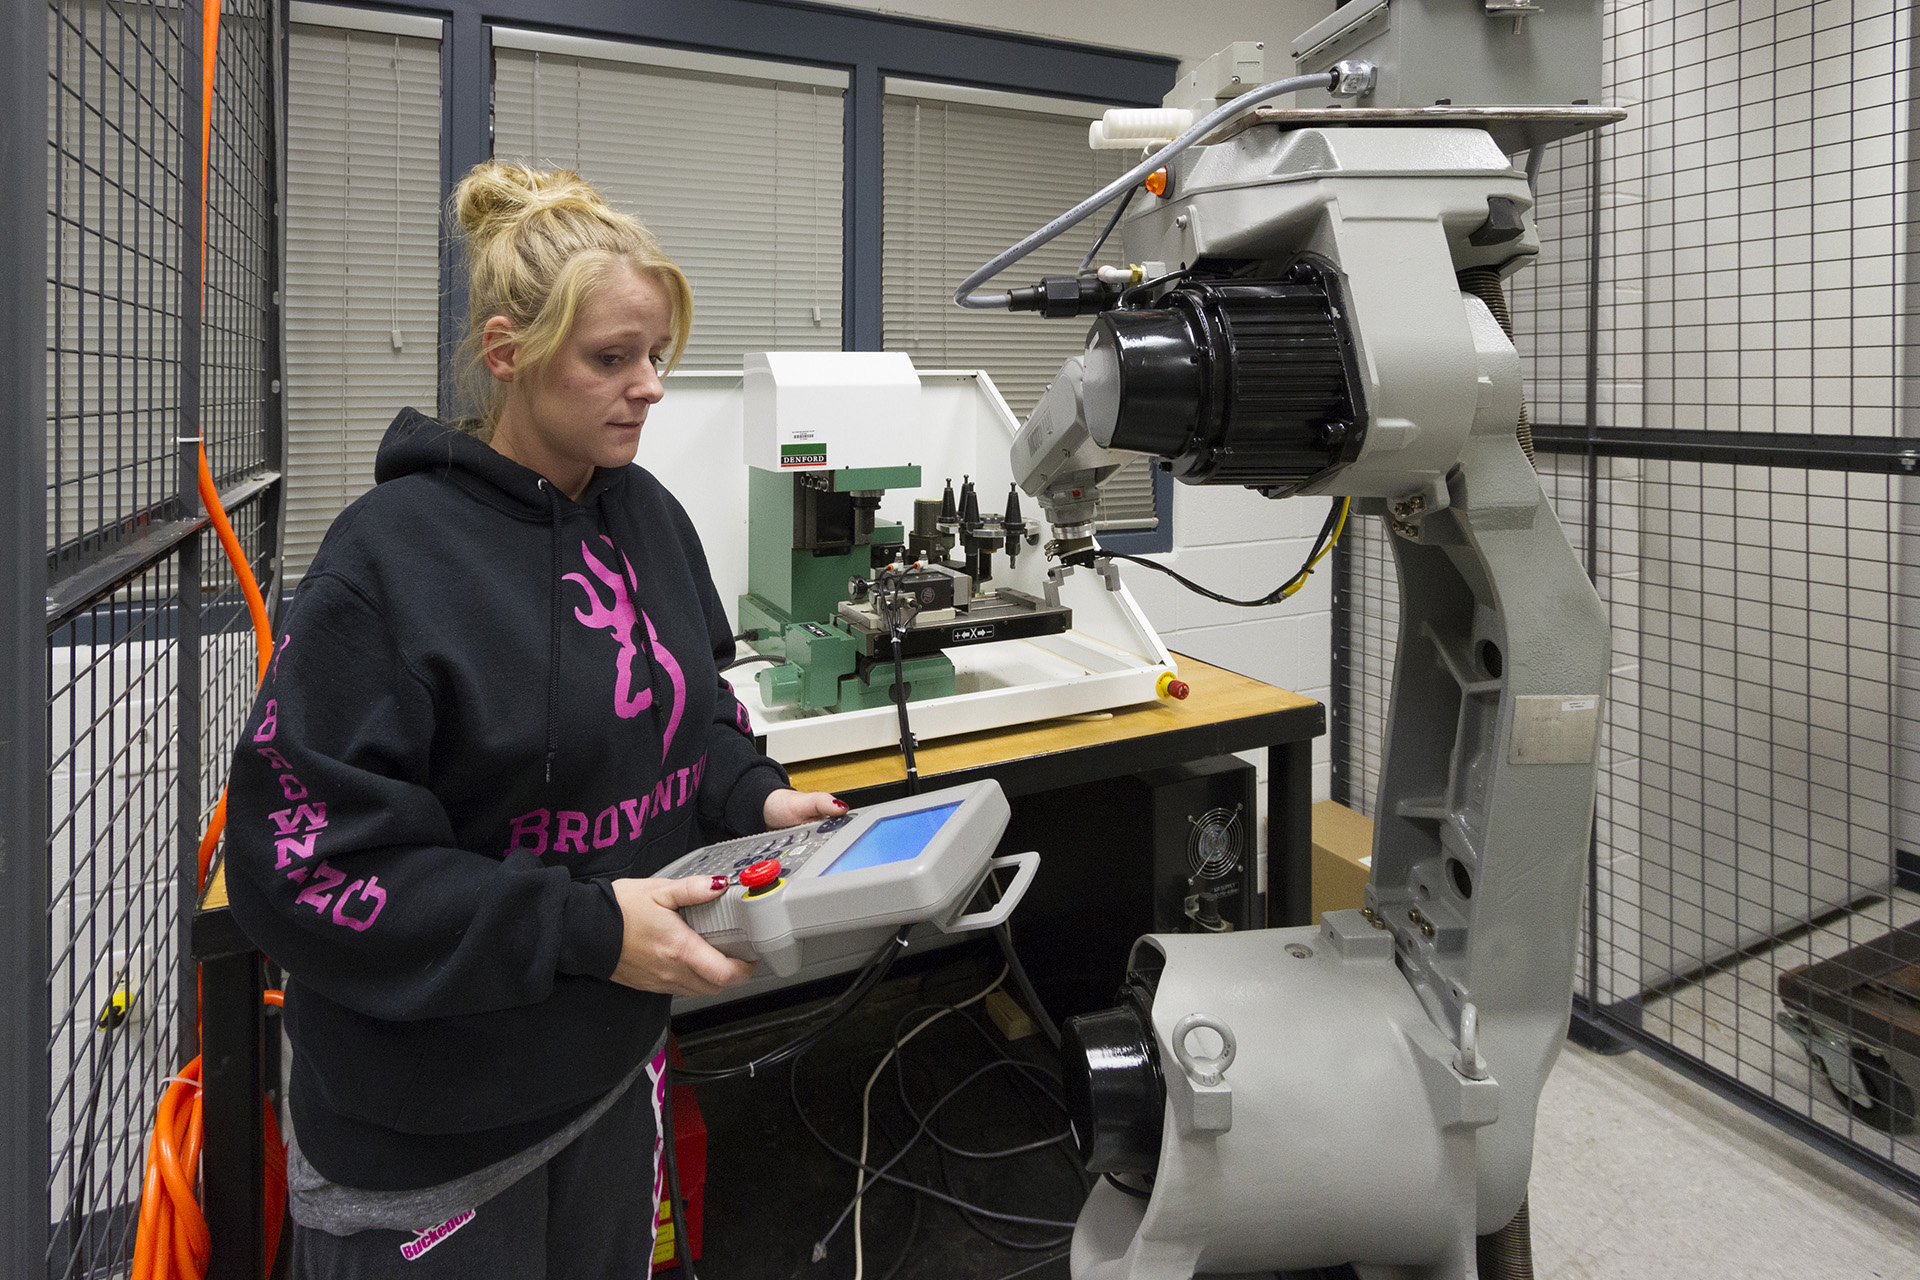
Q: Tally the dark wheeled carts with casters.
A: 1